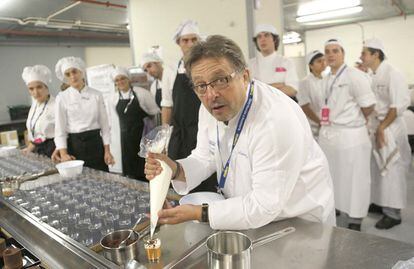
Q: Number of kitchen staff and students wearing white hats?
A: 9